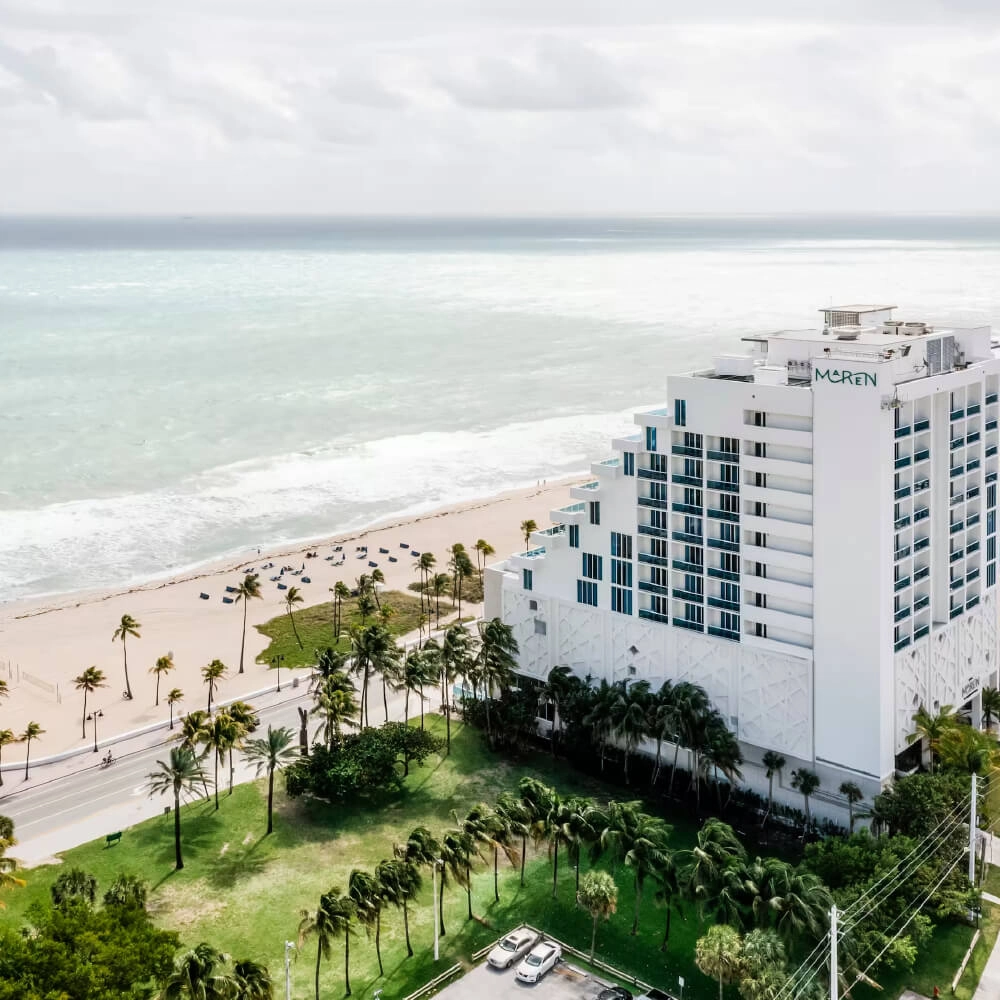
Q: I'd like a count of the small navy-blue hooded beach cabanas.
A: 10